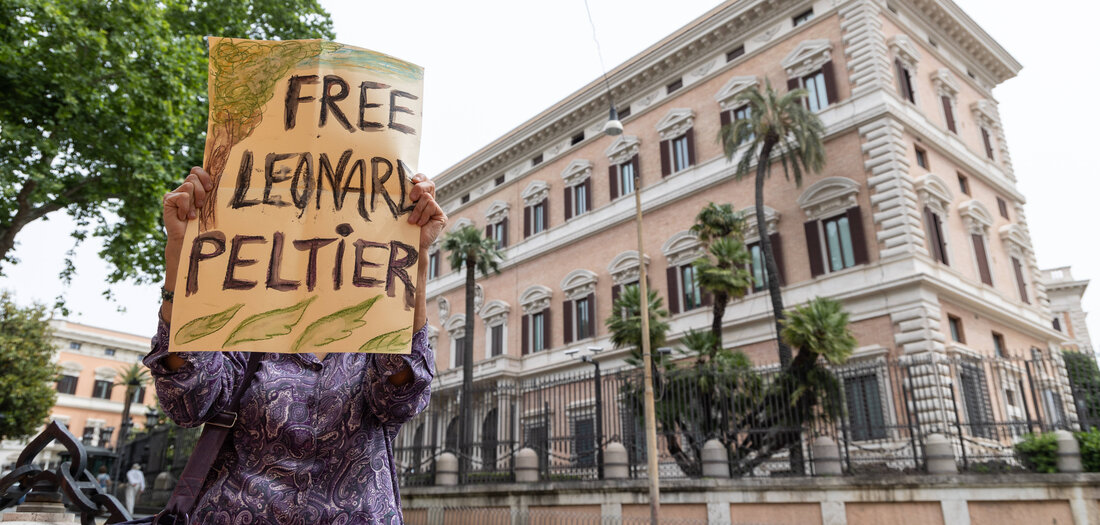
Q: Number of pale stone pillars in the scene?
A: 7